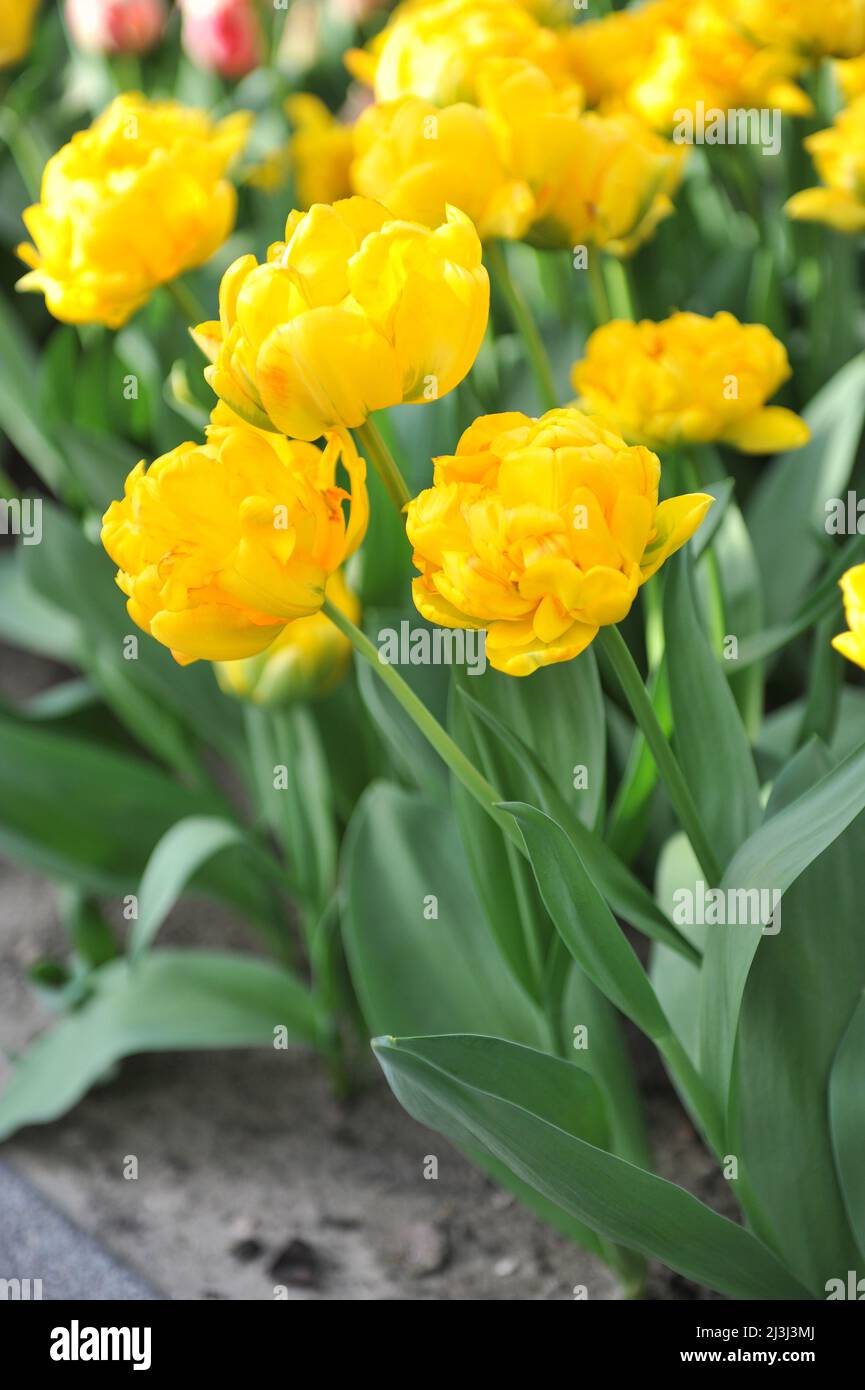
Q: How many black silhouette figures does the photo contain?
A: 0